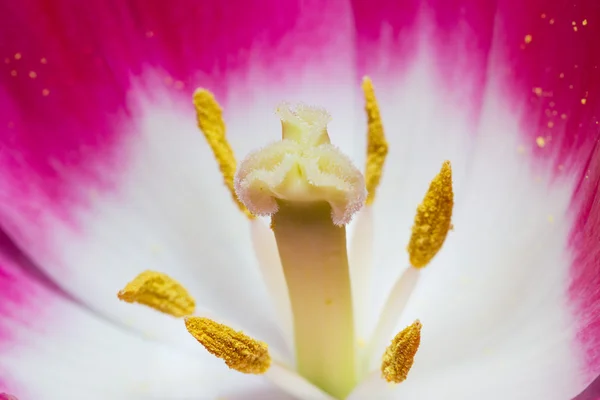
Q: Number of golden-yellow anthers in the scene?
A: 6